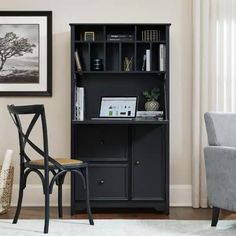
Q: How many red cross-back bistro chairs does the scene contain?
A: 0